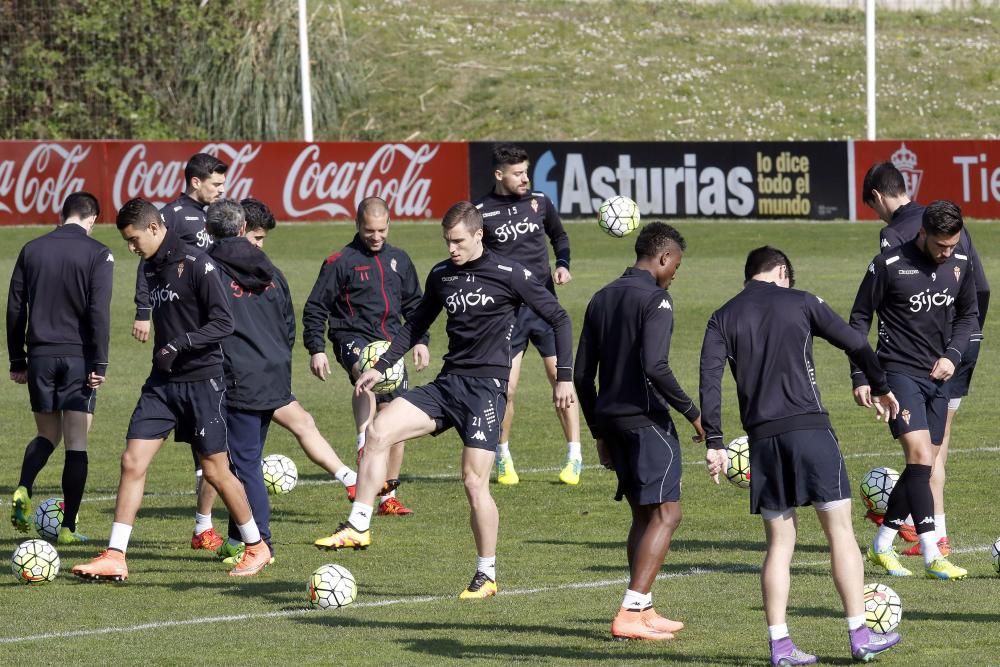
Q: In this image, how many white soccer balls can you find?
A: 10